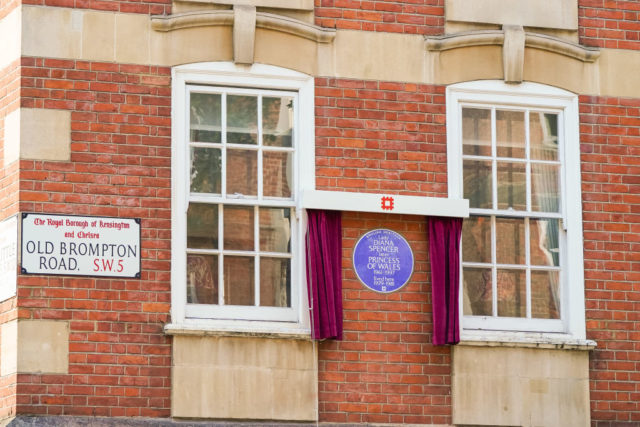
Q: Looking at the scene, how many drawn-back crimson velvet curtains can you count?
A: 2